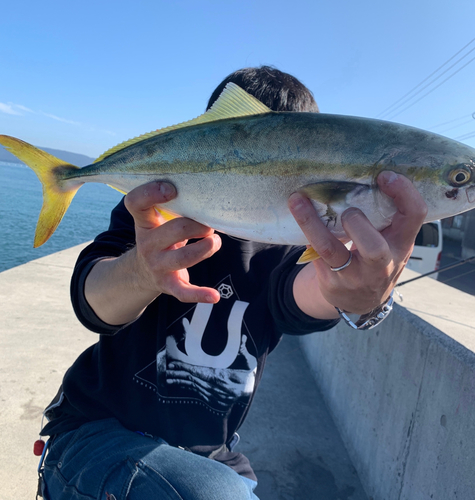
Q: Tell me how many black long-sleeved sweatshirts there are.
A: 1